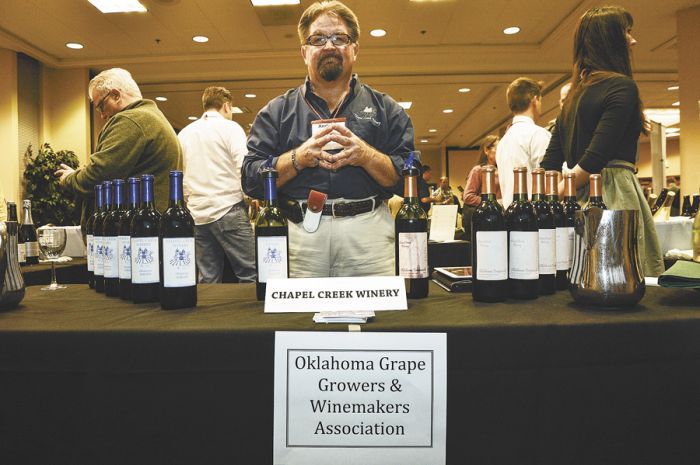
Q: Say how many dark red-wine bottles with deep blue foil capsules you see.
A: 7